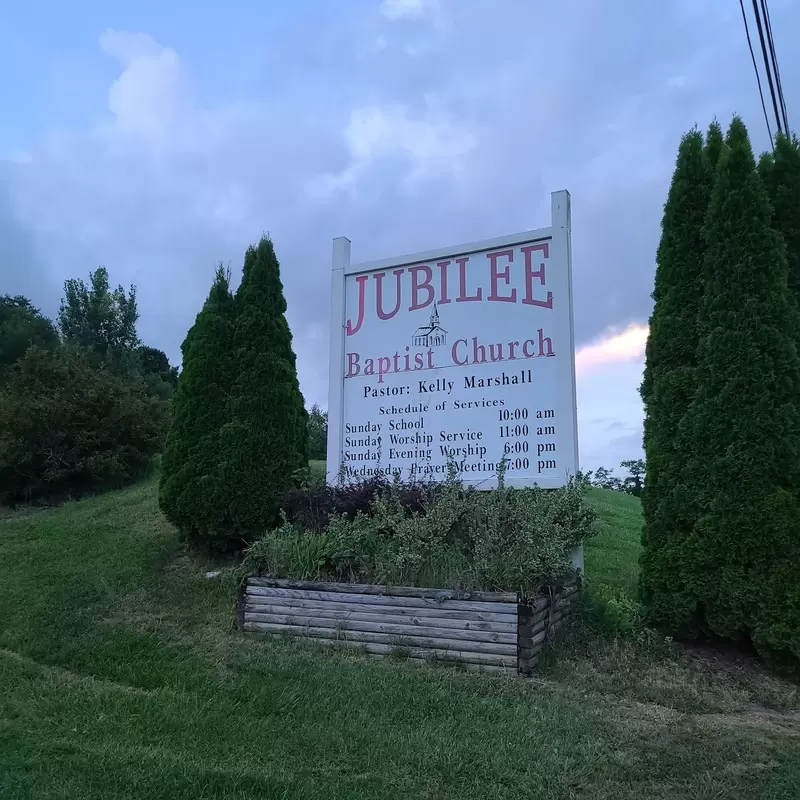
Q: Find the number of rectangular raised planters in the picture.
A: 1